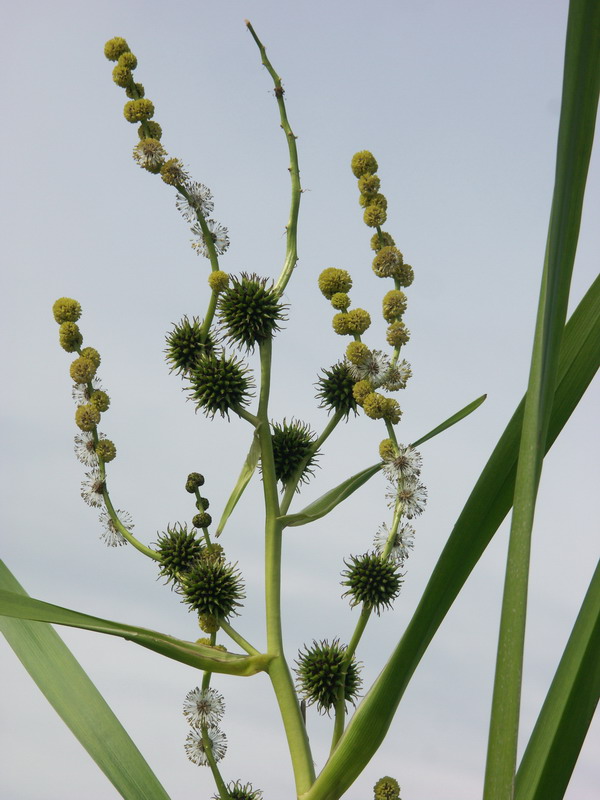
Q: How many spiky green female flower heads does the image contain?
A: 10